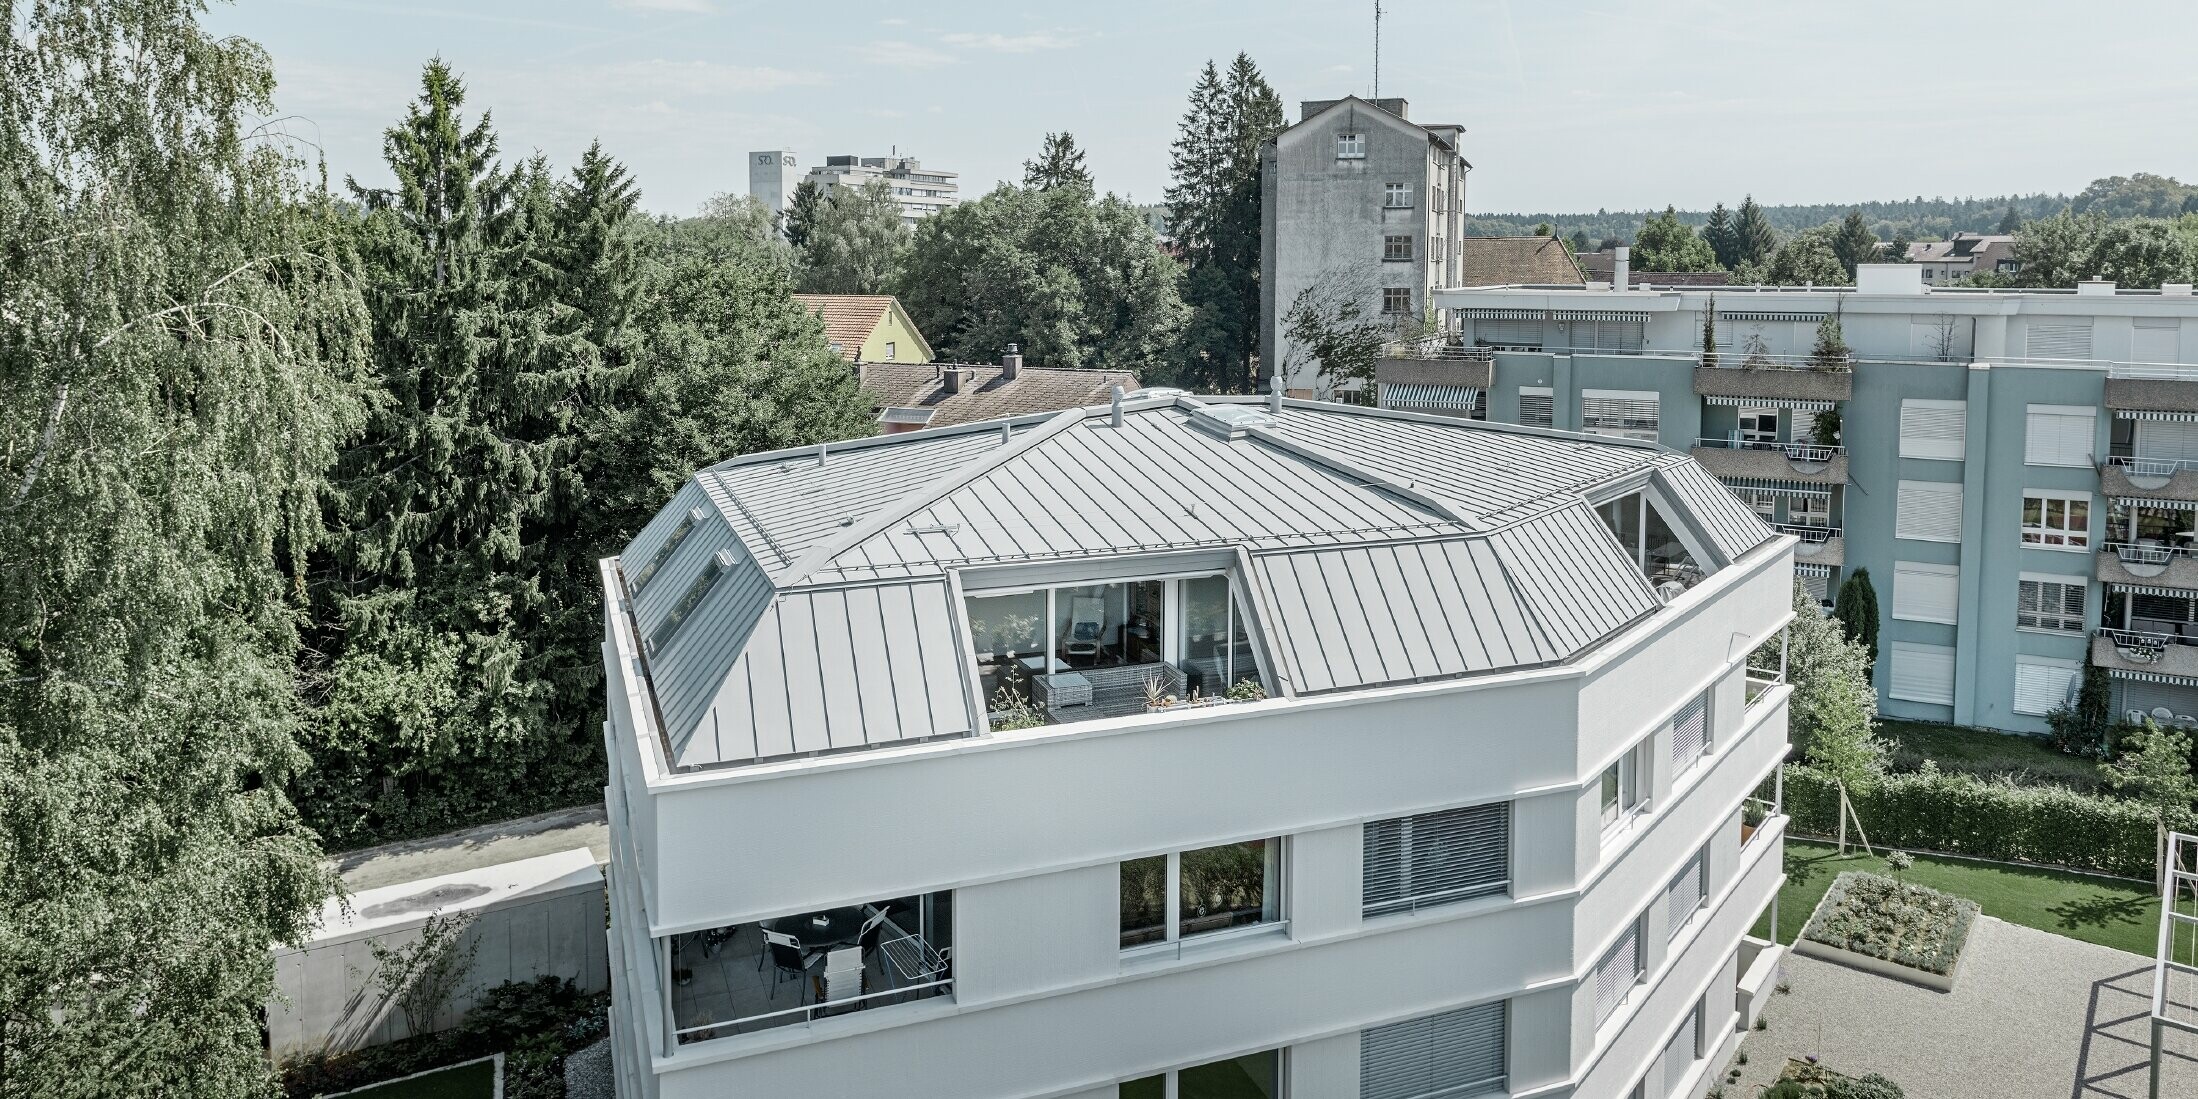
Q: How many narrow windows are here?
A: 2